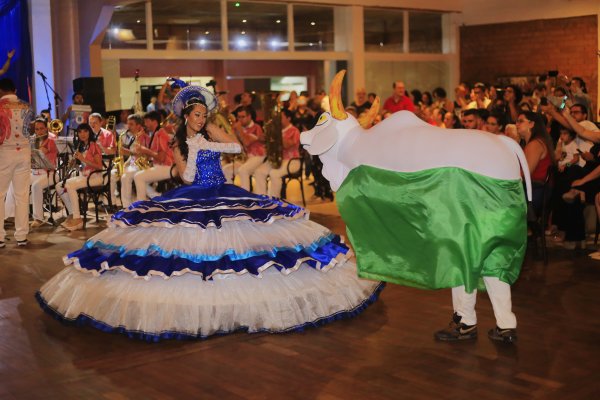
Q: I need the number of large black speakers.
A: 1